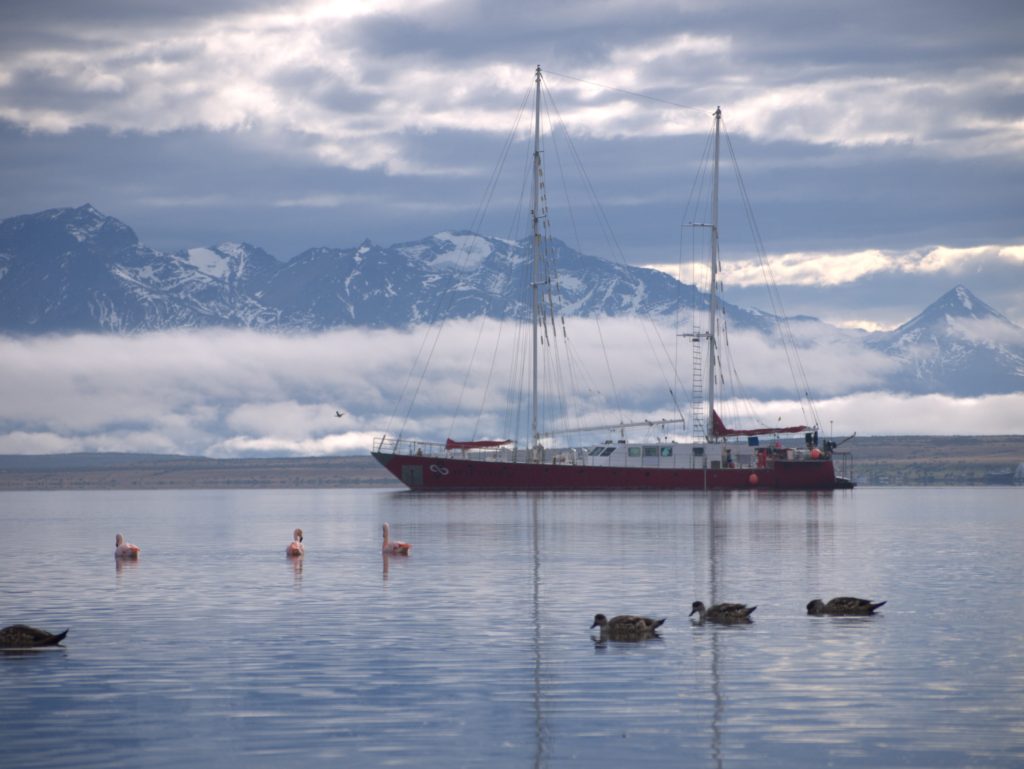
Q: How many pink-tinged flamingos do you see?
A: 3